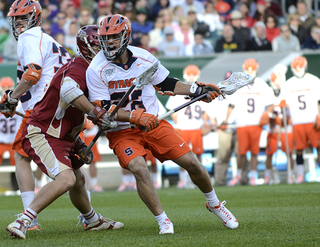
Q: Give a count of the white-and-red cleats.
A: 2